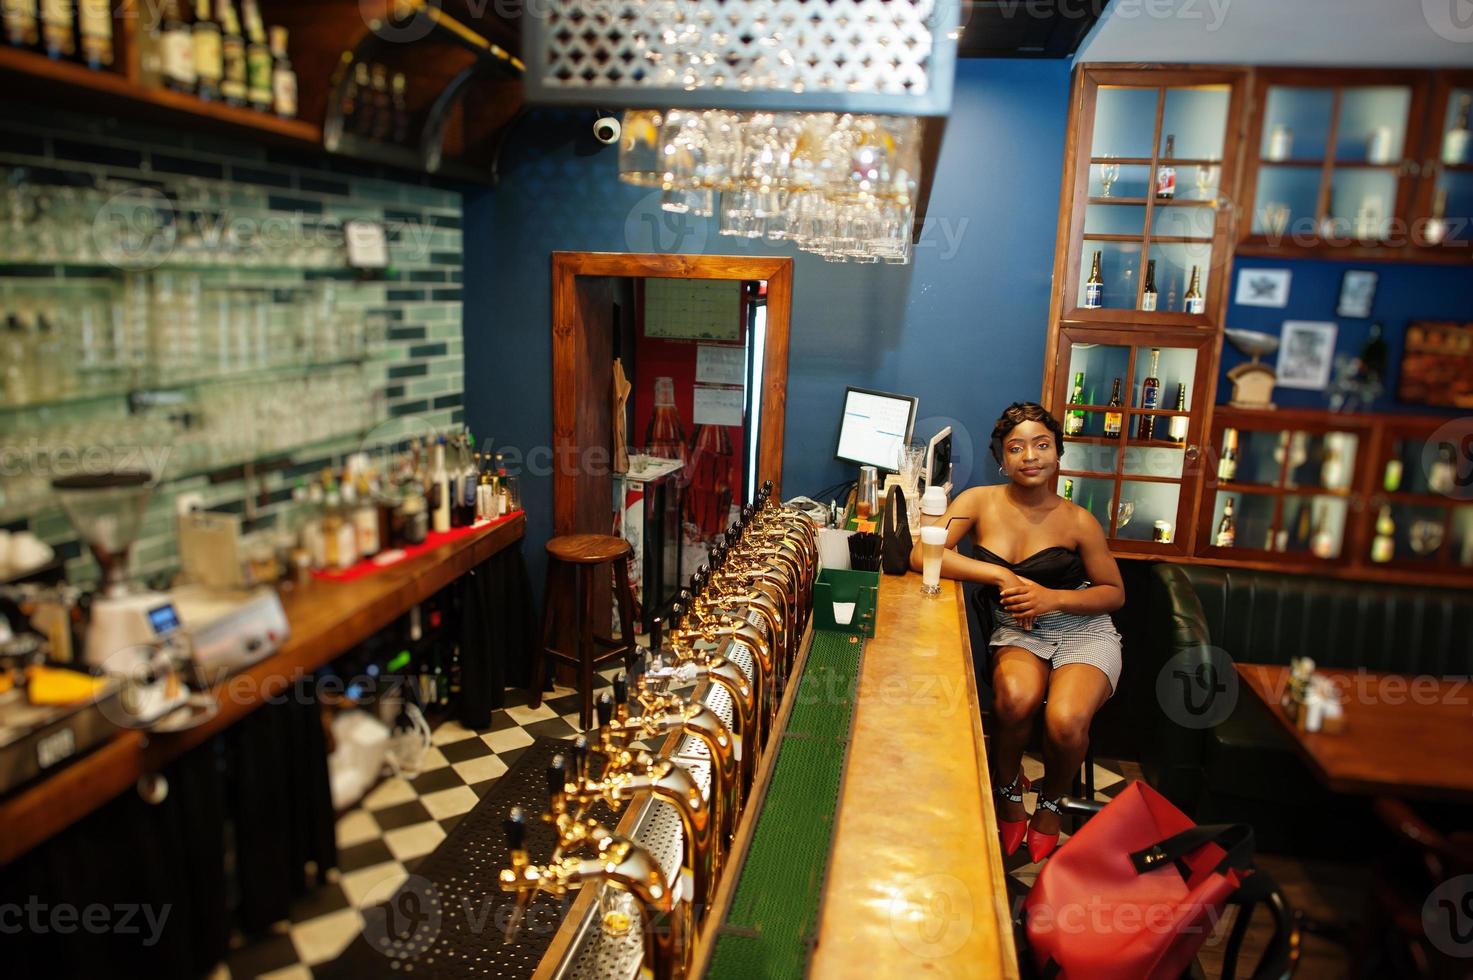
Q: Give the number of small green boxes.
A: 1